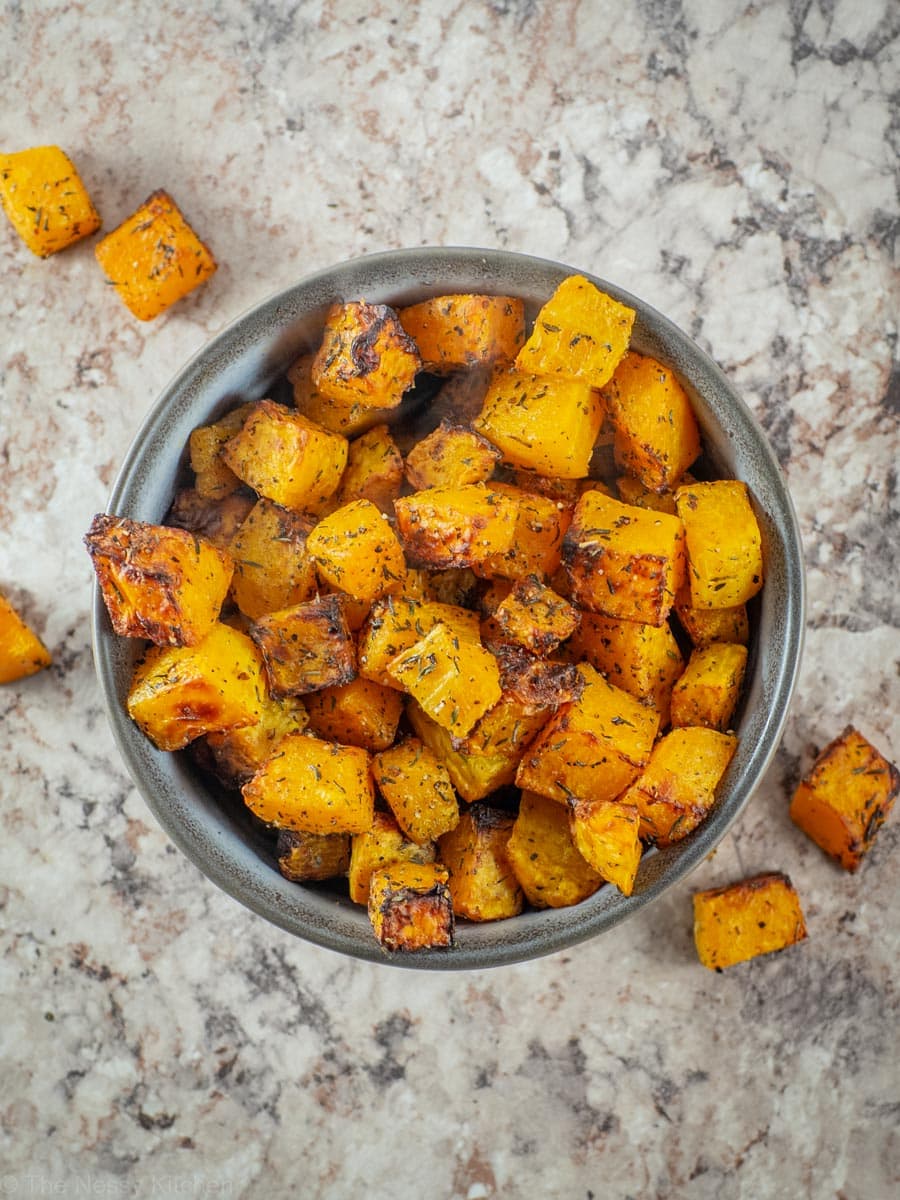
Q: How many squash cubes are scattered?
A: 5